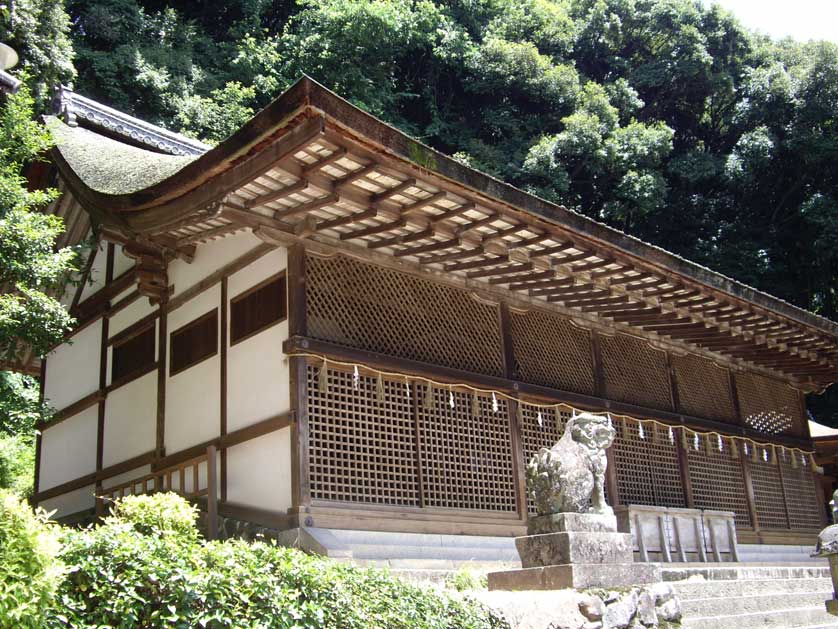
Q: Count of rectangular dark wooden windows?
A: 3